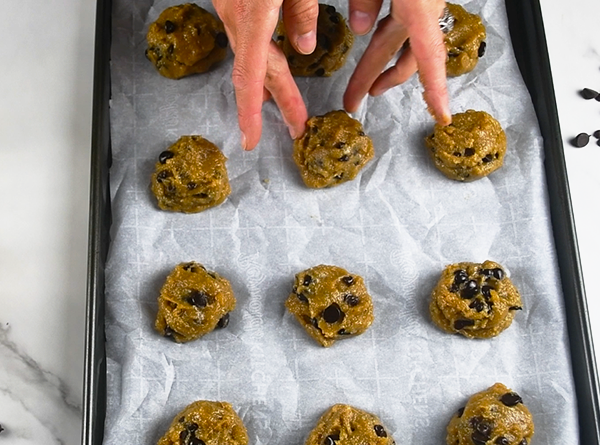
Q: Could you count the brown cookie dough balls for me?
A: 12